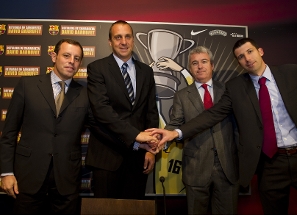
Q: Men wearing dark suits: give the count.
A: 3